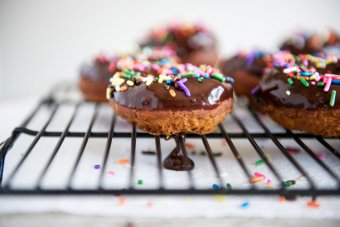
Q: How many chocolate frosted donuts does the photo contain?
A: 6